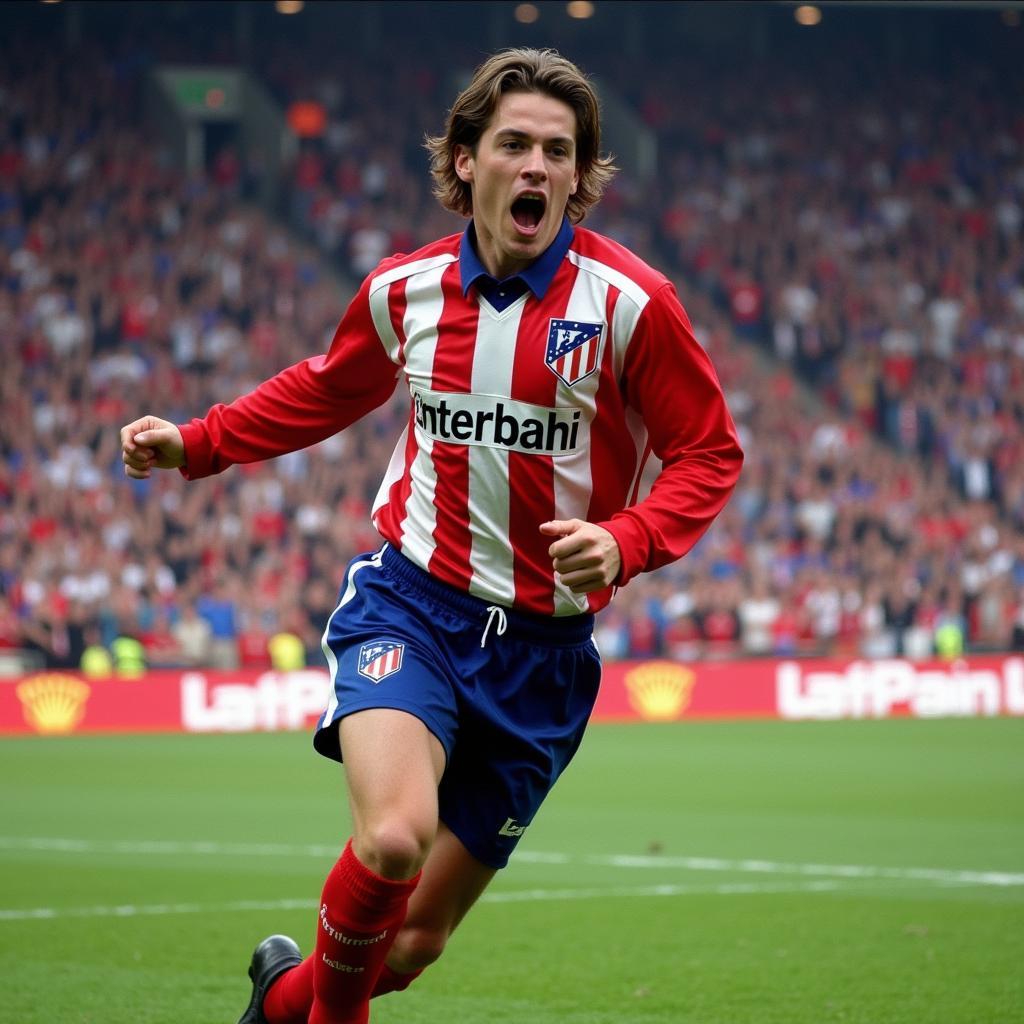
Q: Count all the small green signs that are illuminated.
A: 1